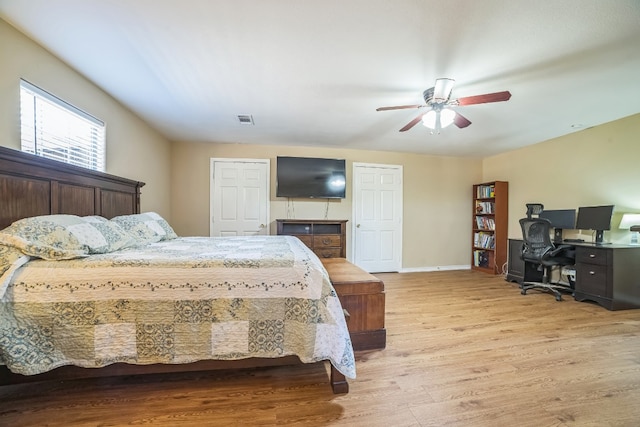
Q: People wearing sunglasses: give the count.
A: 0